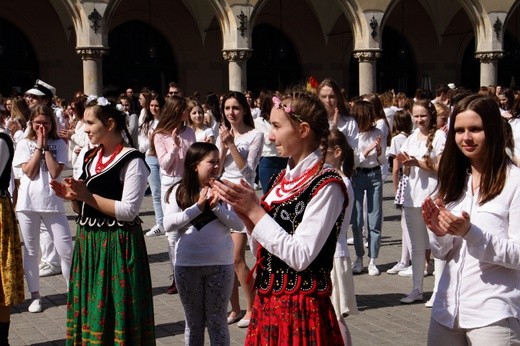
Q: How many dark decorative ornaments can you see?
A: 4